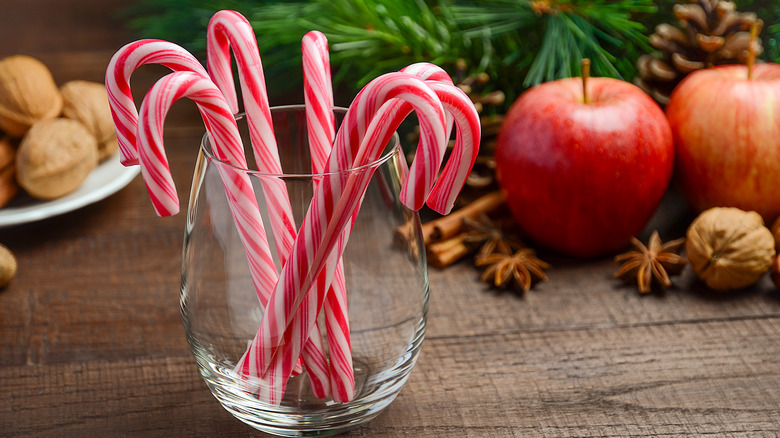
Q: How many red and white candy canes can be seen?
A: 7